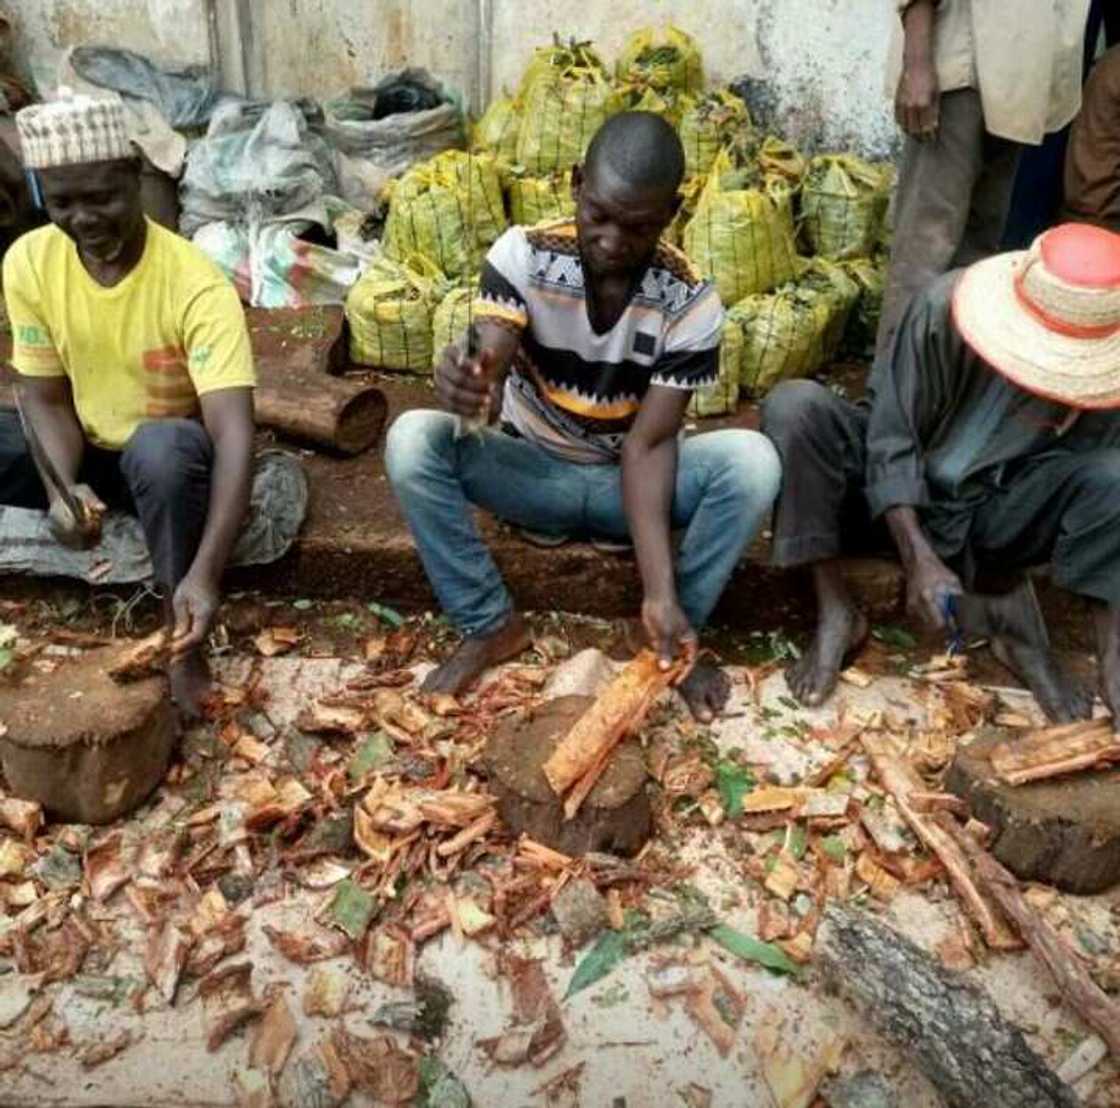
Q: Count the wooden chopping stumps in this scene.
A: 3